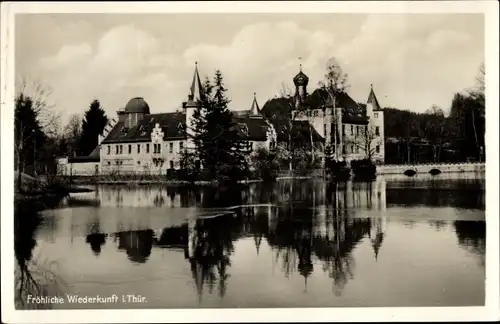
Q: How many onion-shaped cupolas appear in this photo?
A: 1